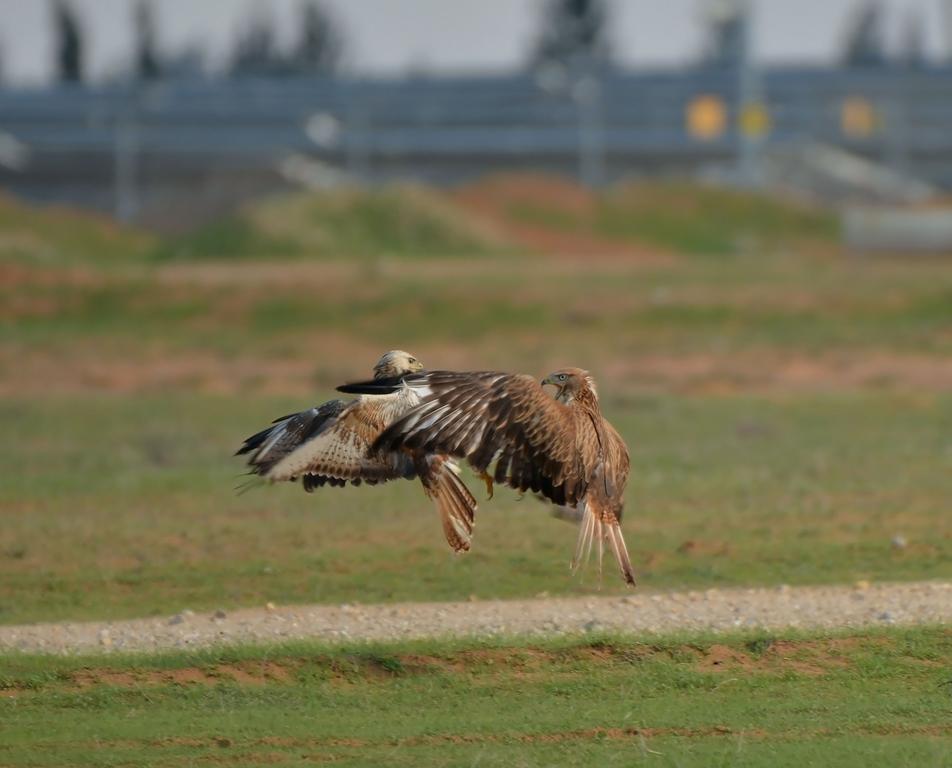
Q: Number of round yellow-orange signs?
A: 3